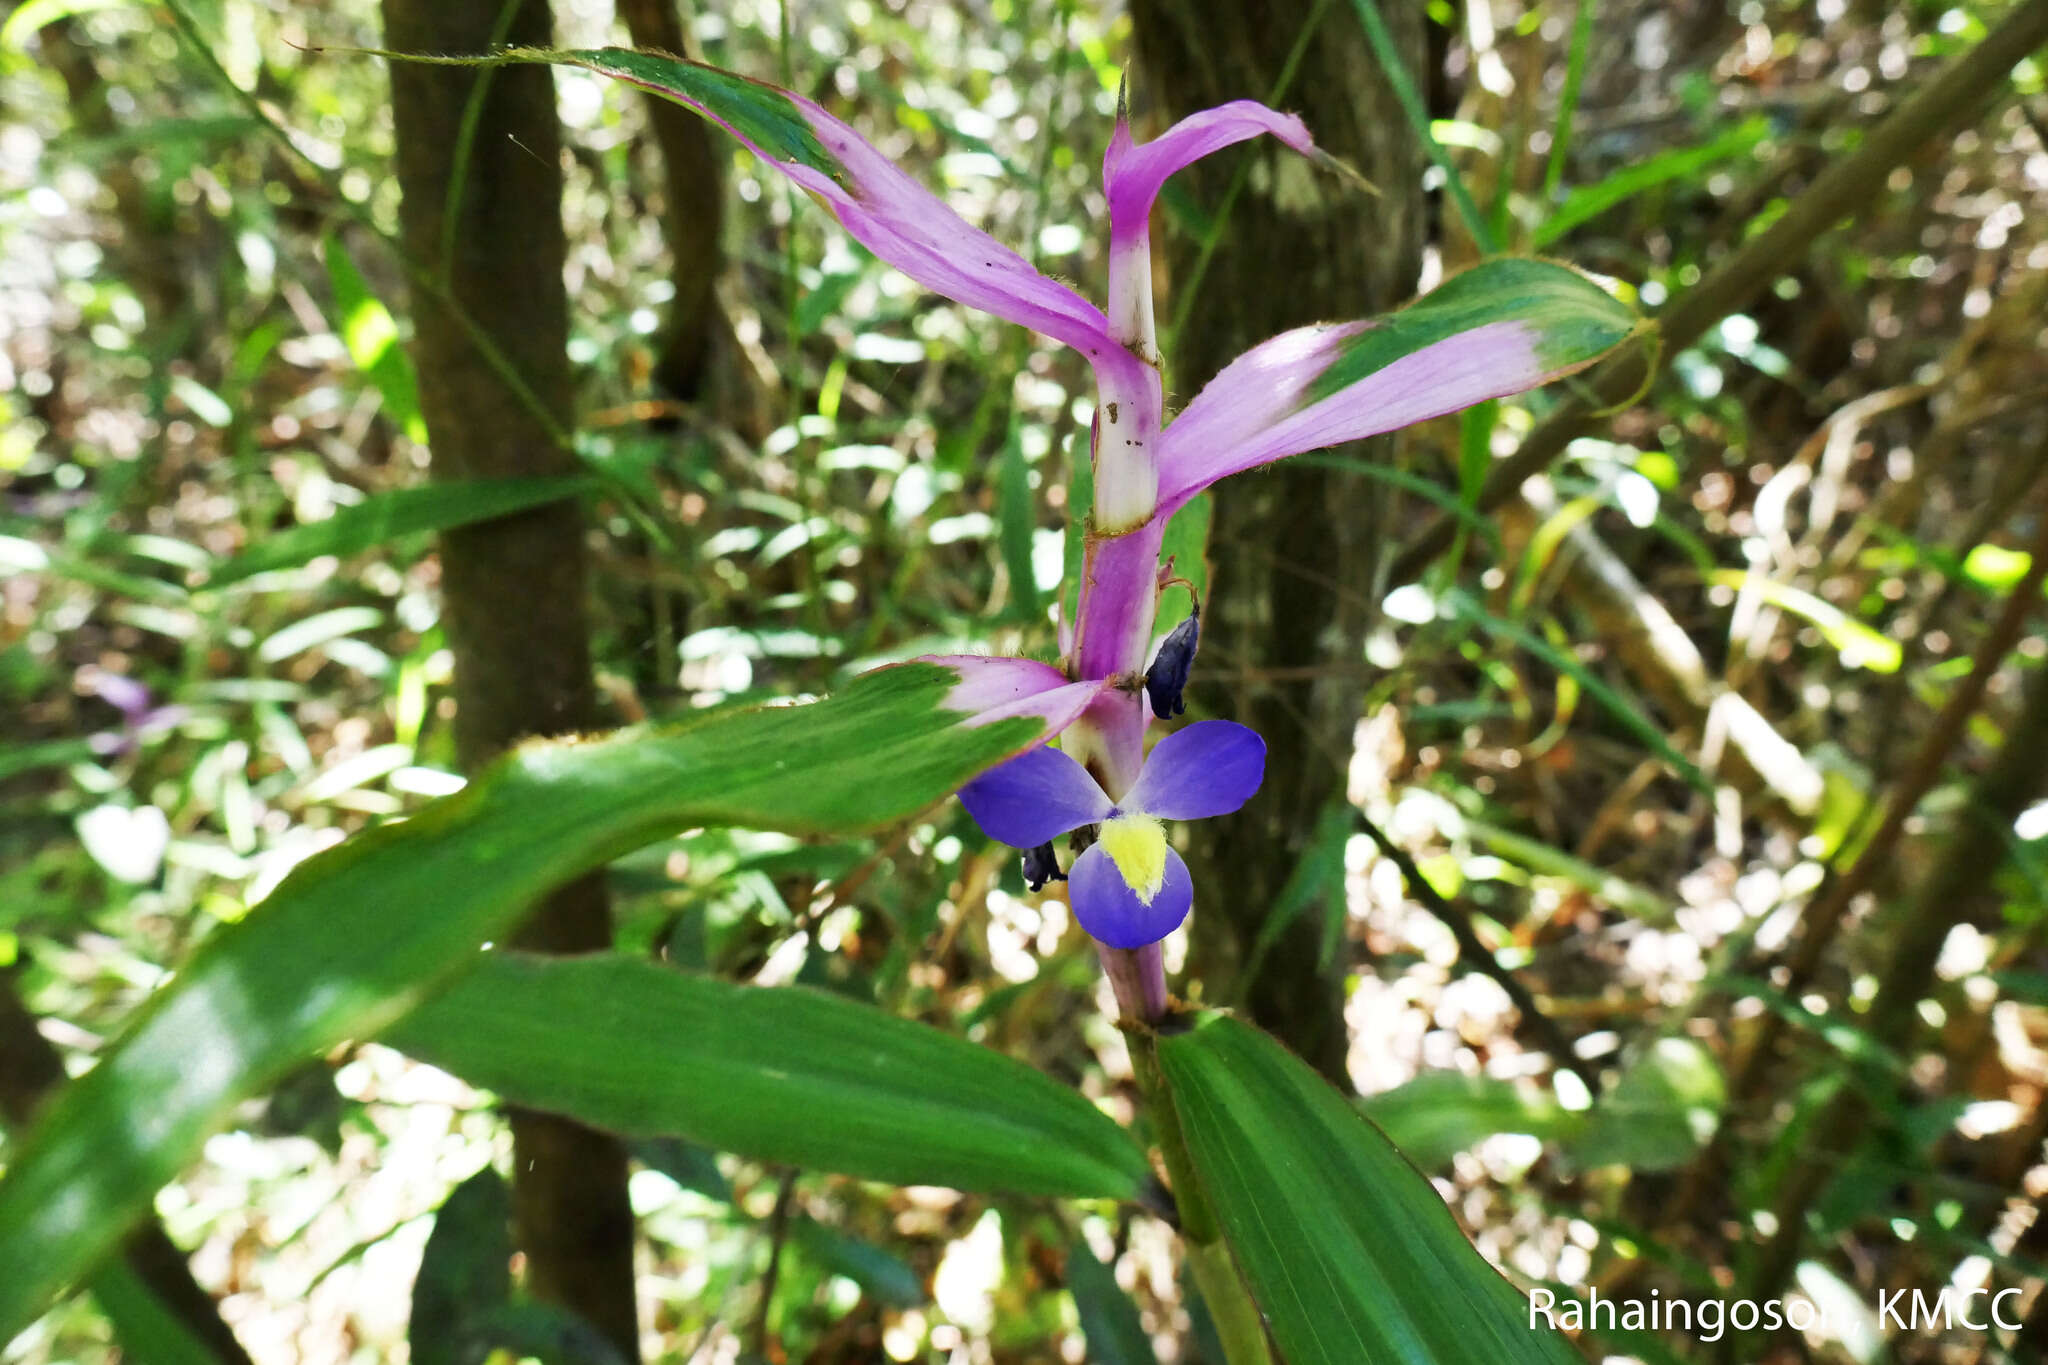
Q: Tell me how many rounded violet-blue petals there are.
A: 3